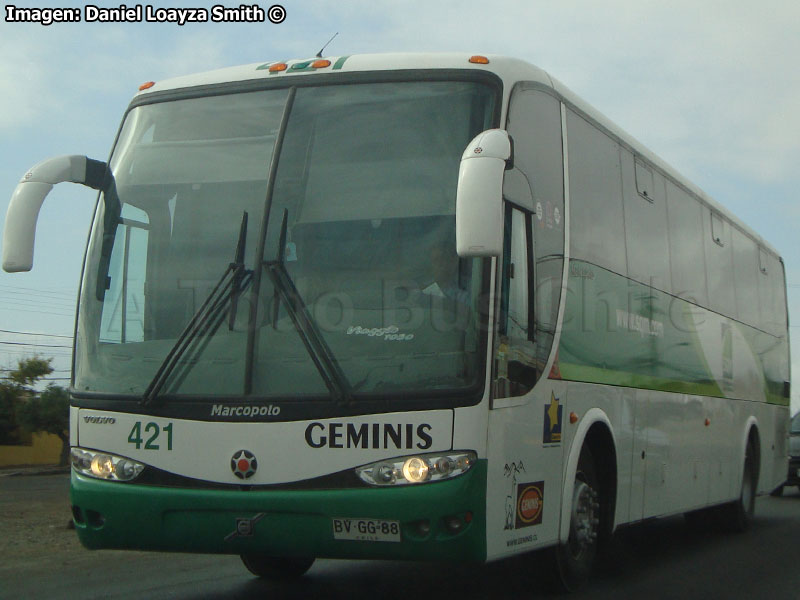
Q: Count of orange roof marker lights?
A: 4